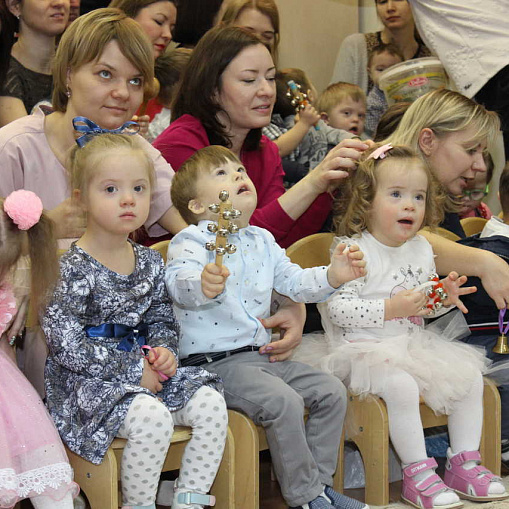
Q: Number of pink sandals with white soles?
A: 2